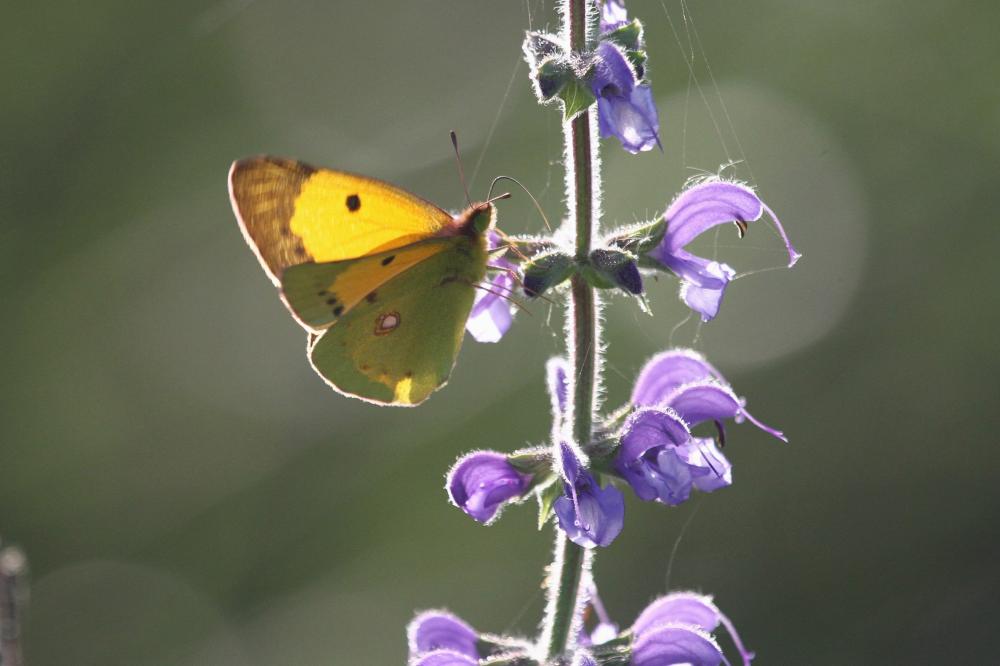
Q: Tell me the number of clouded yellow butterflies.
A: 1